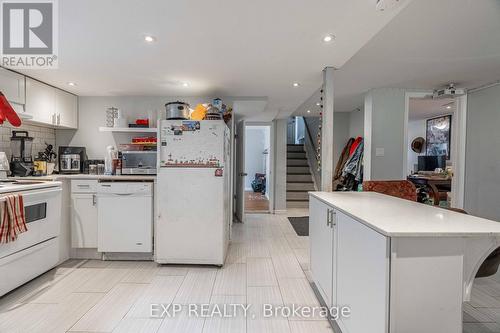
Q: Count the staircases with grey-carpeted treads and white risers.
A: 1